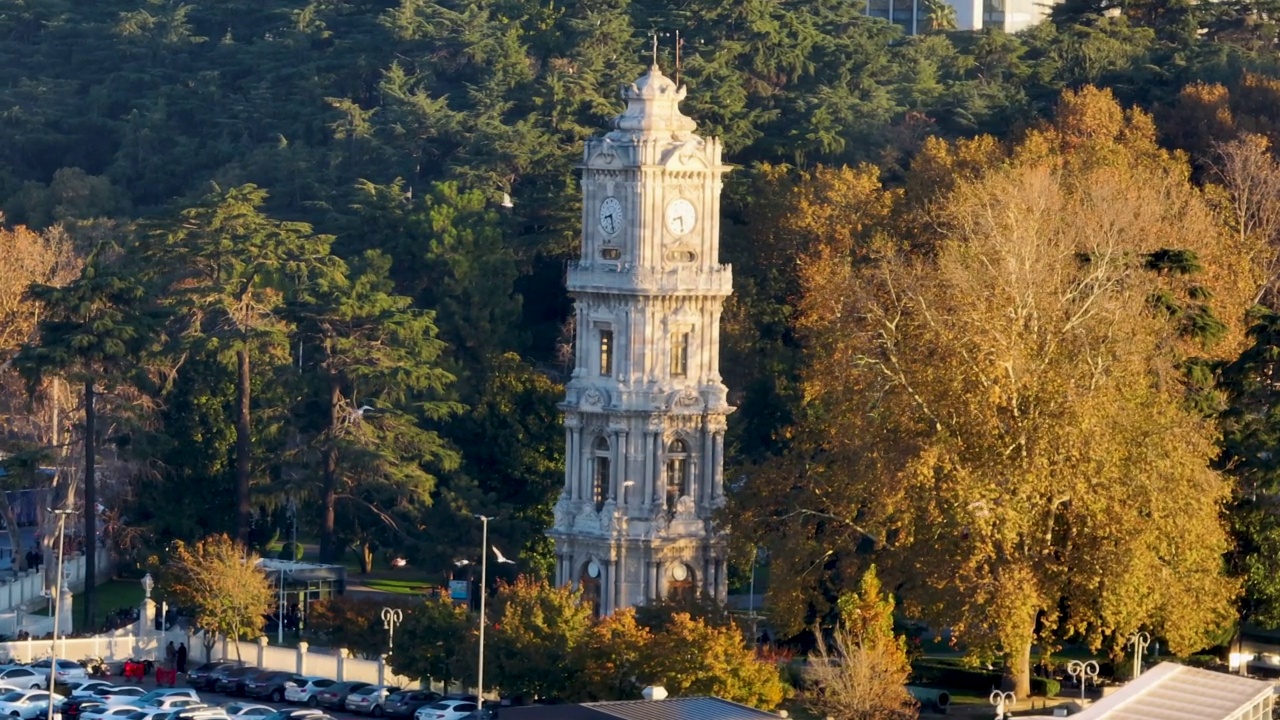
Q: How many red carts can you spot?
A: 2